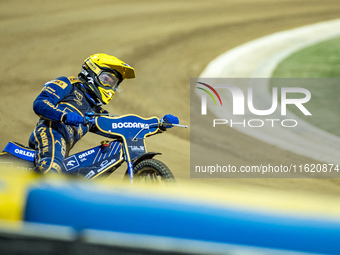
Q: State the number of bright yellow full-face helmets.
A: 1